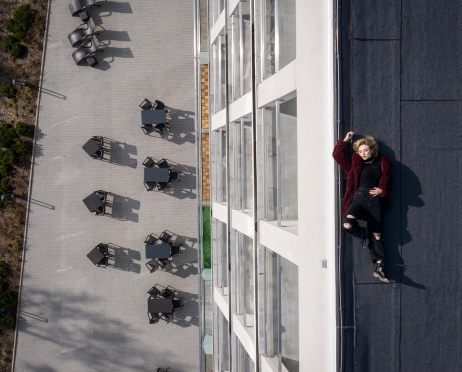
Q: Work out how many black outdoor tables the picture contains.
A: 7